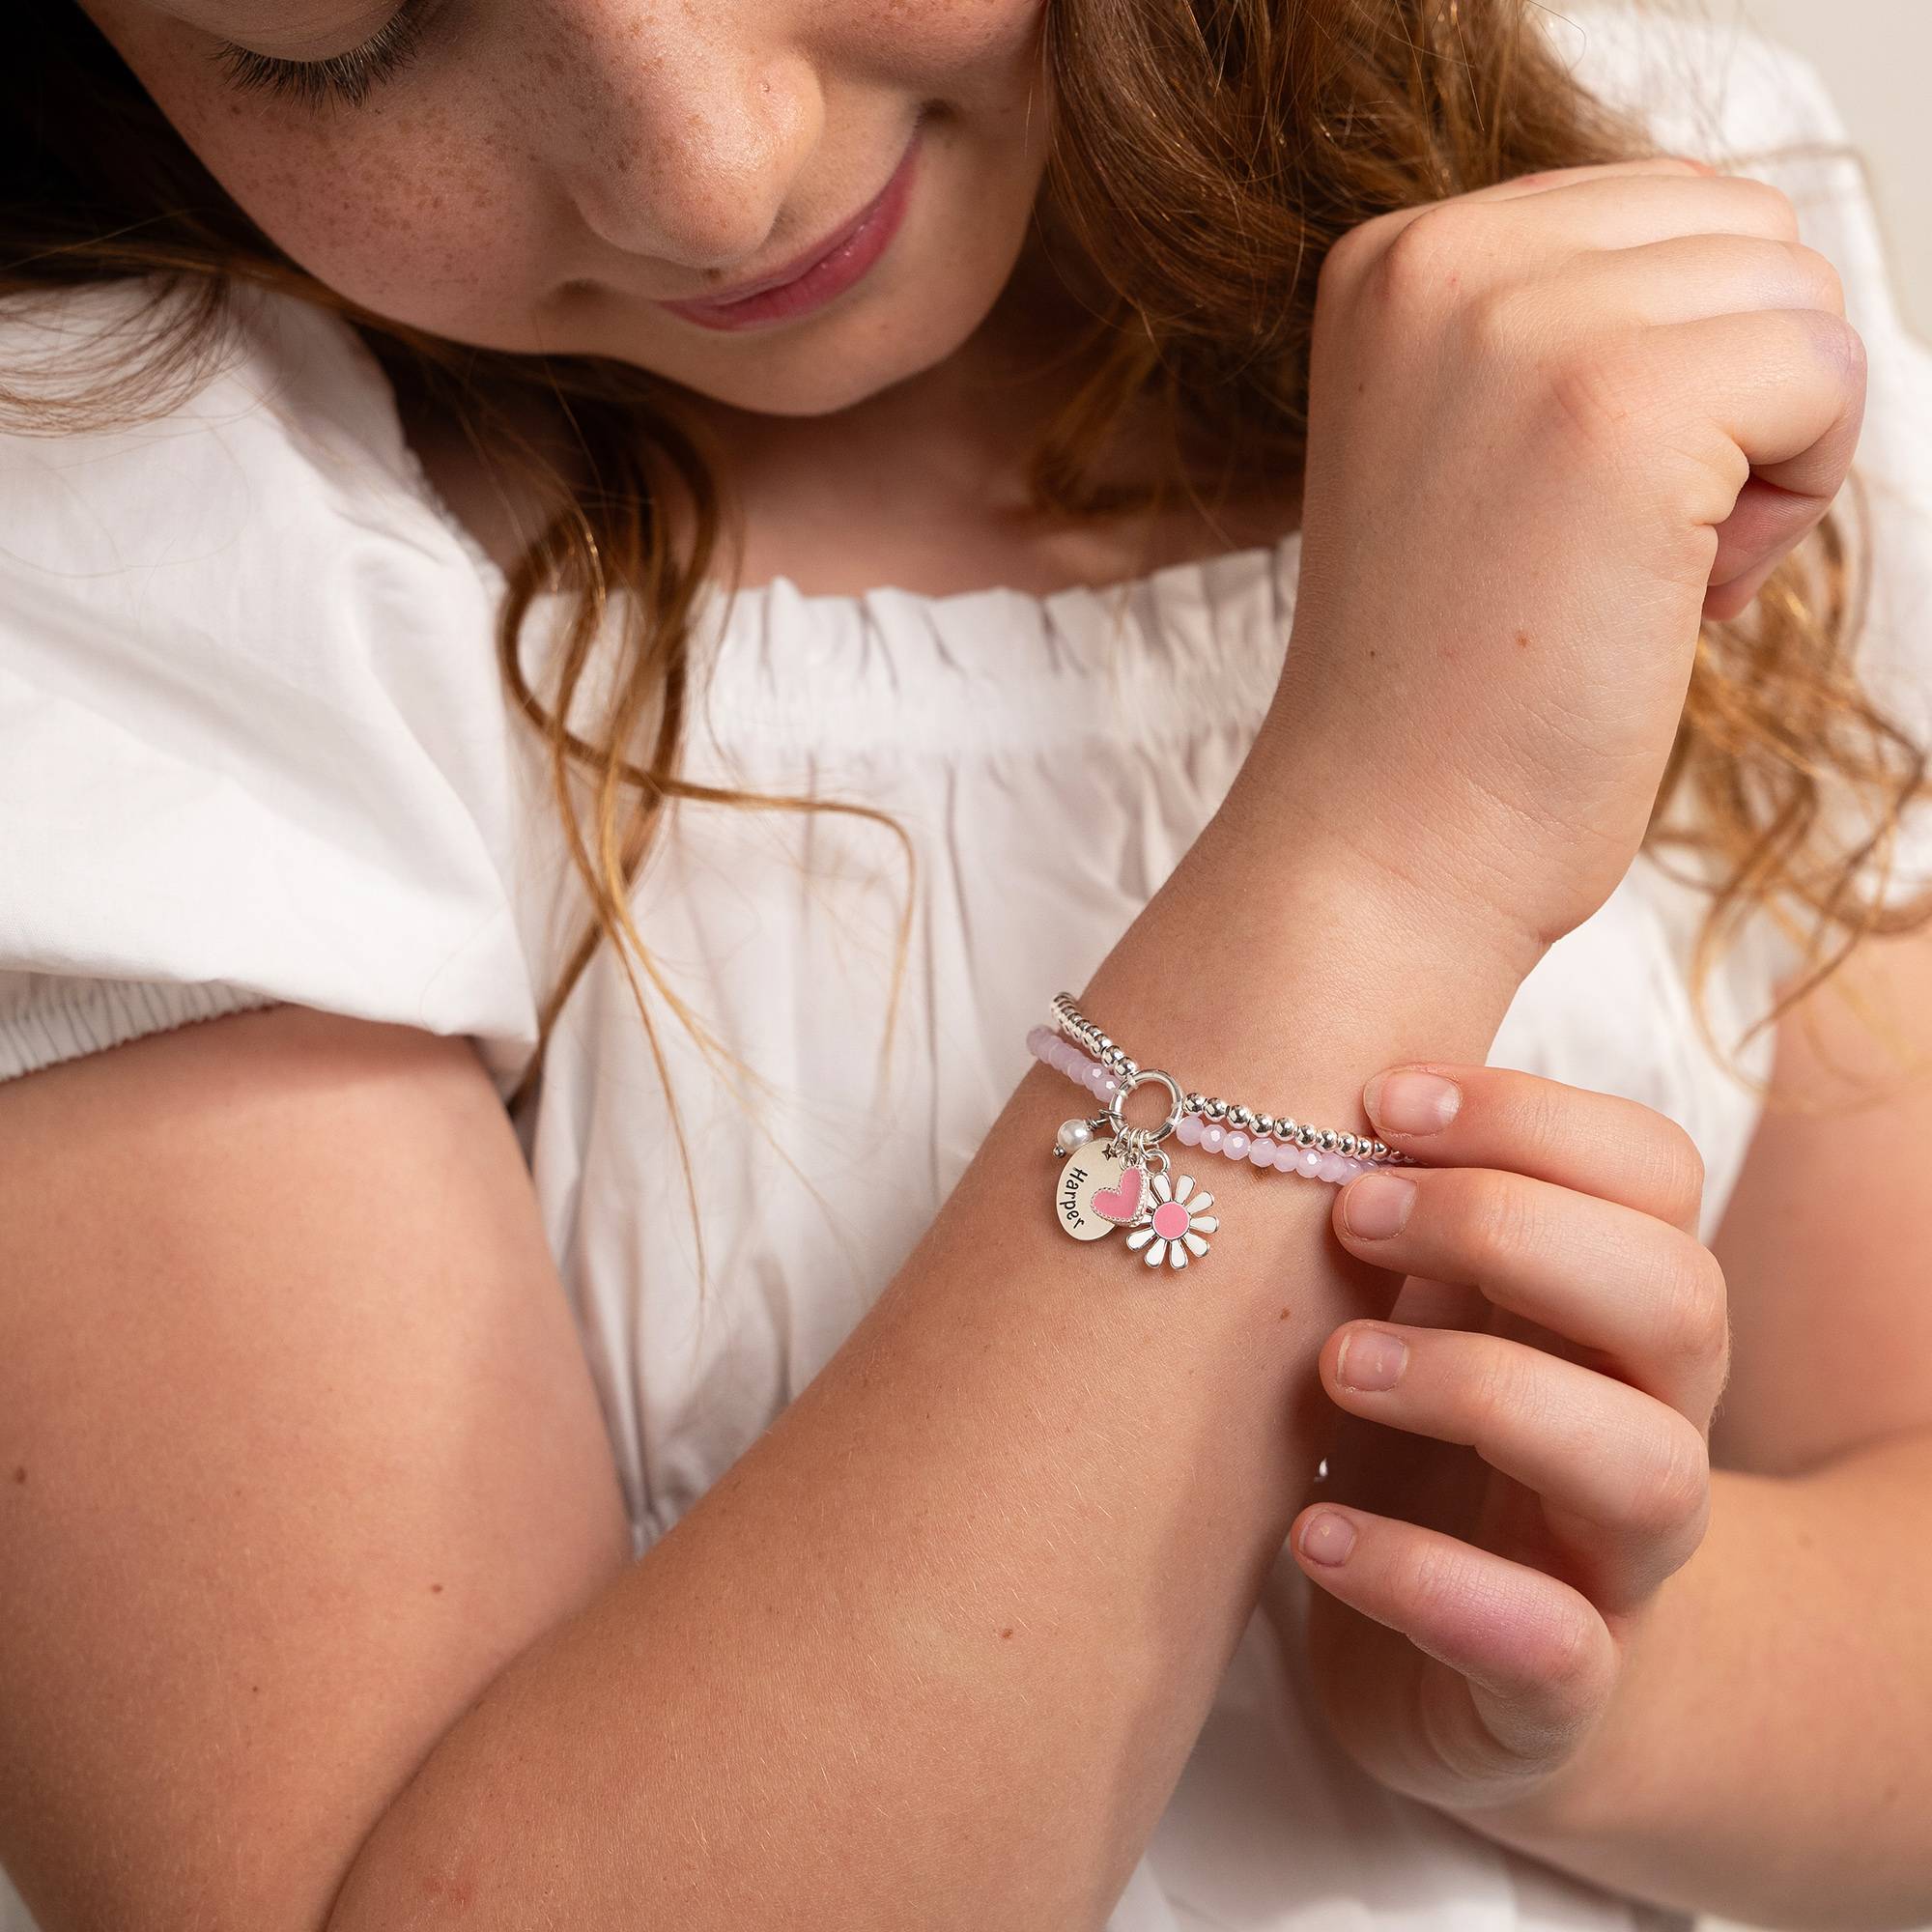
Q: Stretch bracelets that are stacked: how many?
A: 2